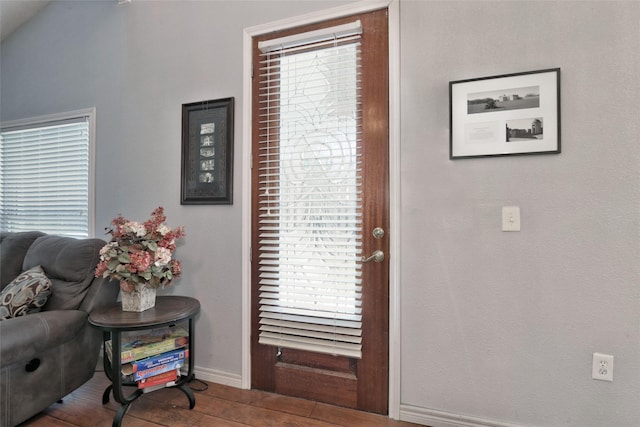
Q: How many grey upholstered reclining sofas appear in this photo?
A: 1